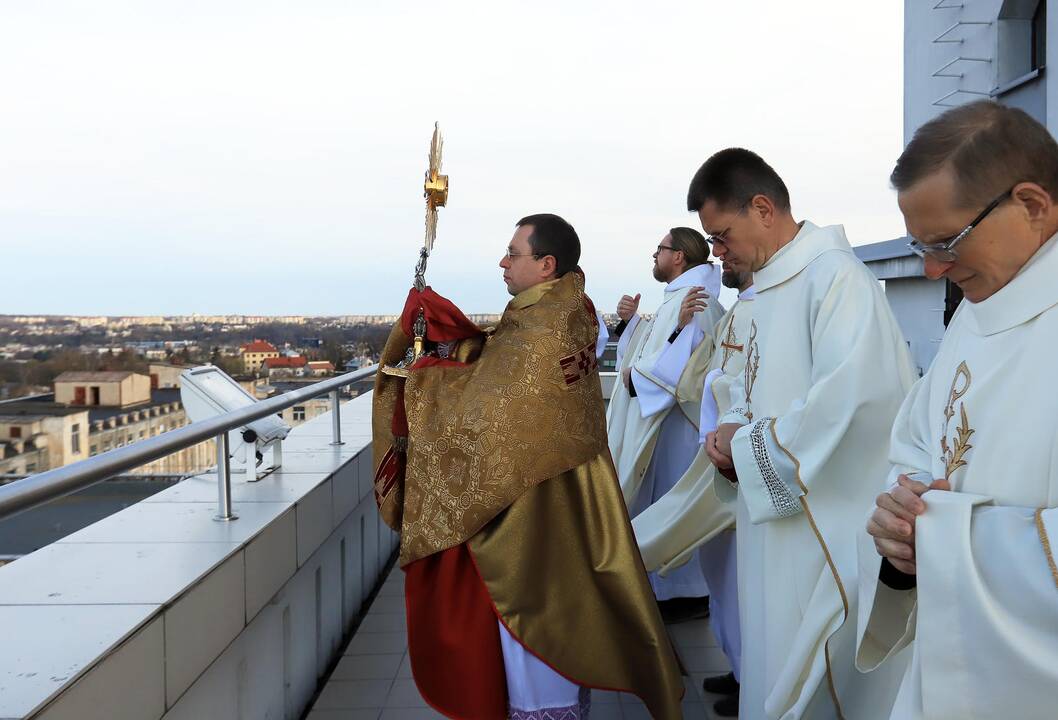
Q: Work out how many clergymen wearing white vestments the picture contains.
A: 4